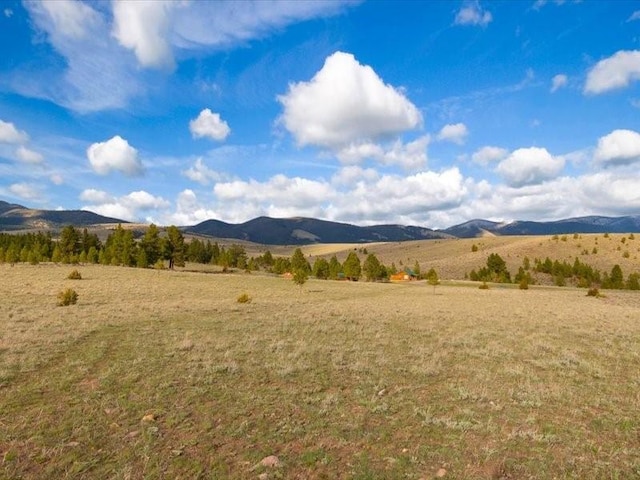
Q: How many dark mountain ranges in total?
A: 3